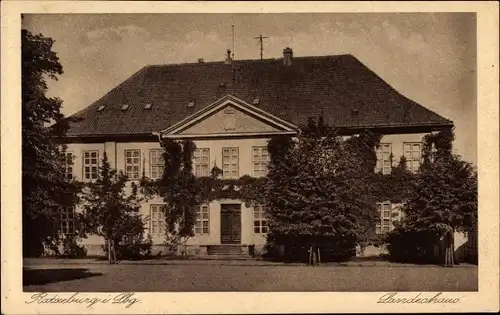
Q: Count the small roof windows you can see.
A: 5